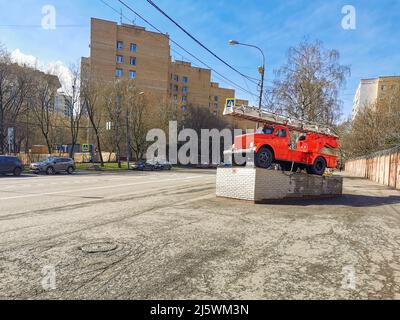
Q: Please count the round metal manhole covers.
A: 1